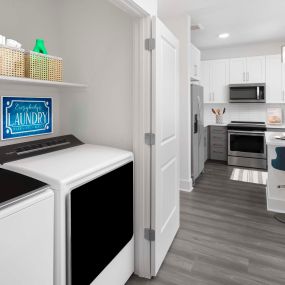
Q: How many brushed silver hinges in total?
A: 3